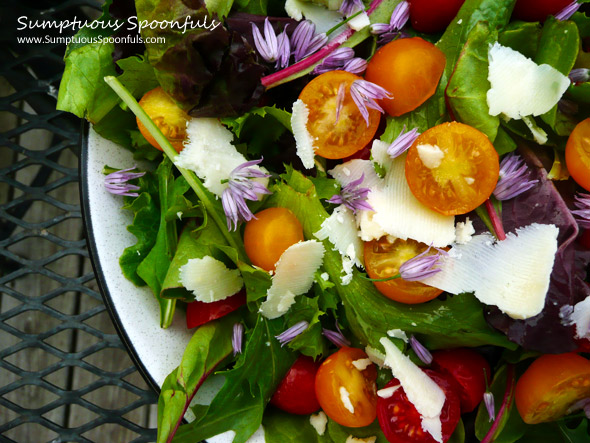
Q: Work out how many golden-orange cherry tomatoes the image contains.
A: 9